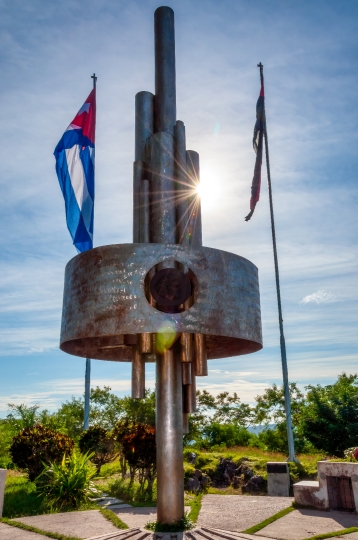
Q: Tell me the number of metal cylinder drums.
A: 1